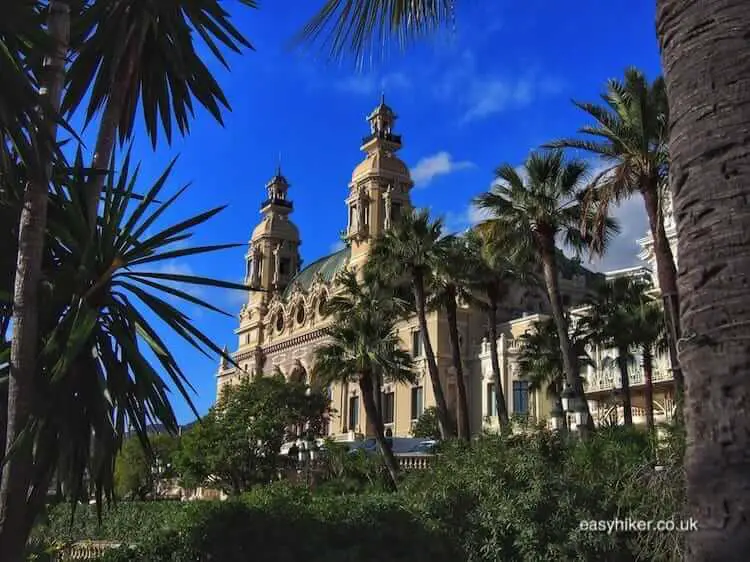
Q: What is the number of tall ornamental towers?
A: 2